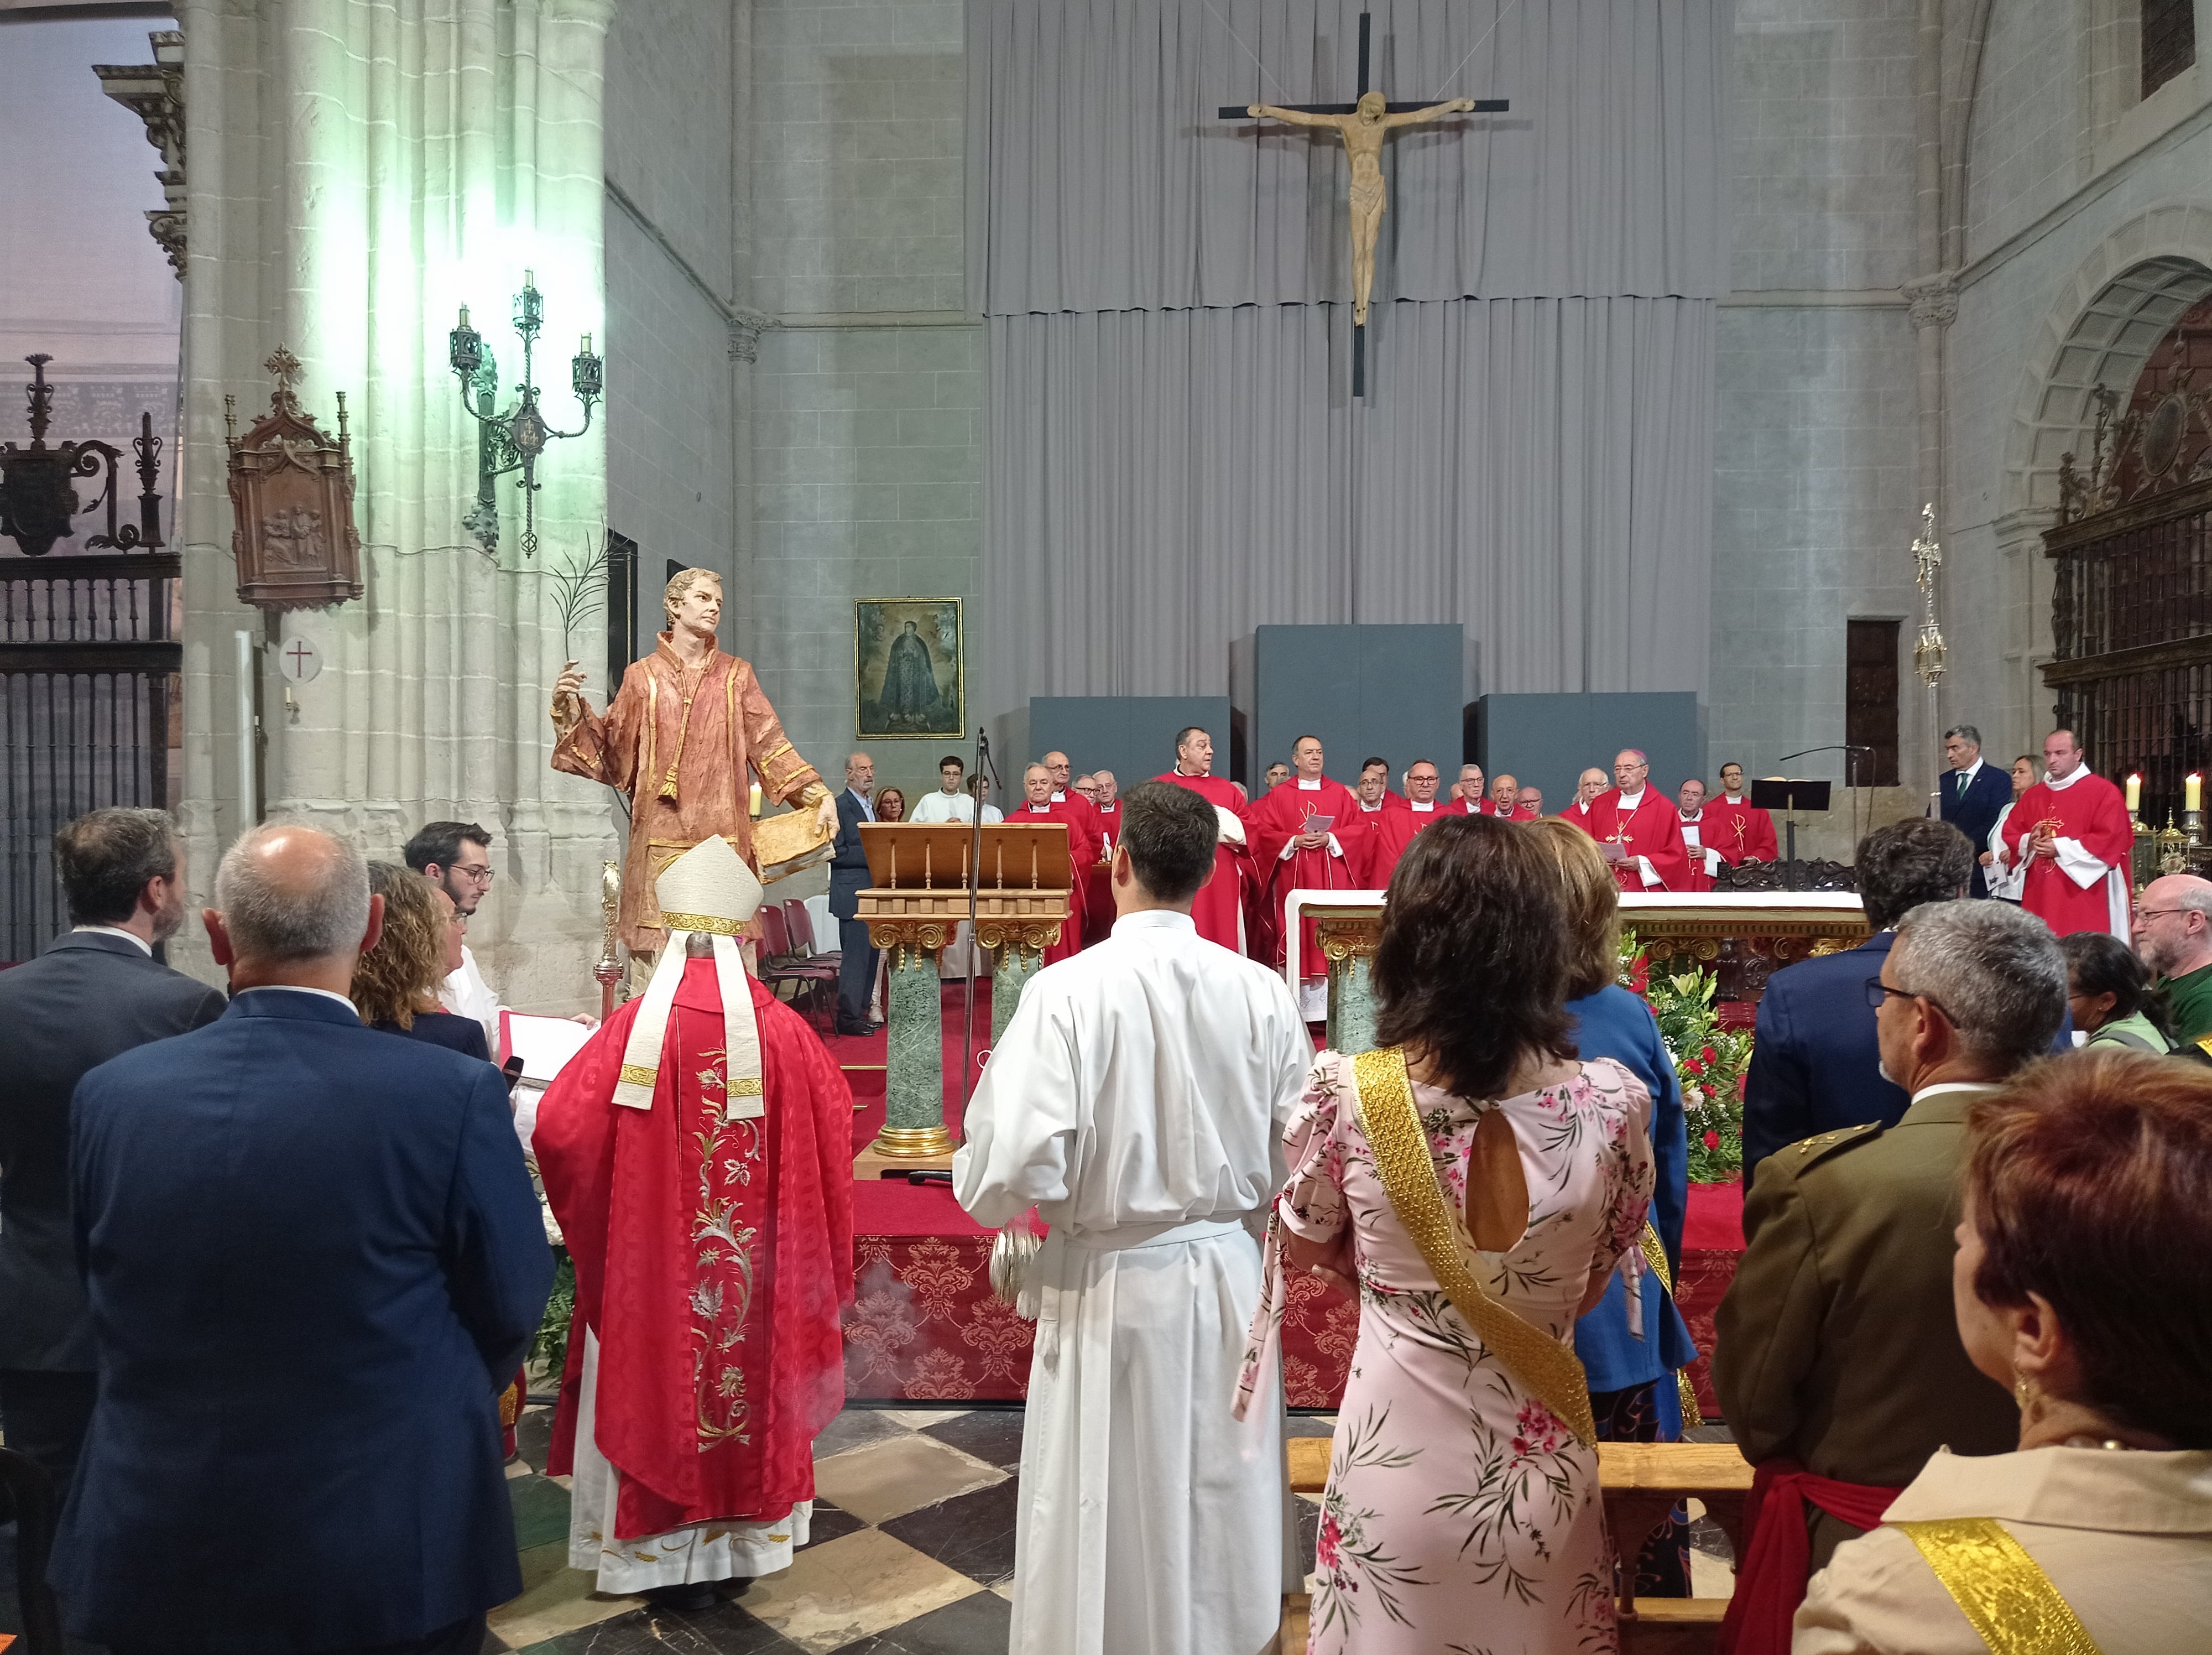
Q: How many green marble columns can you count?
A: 3